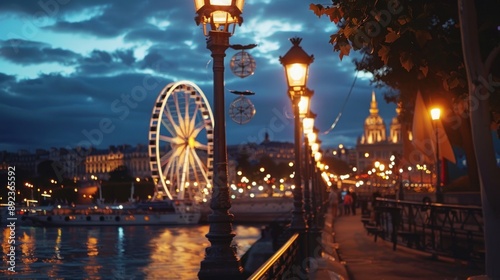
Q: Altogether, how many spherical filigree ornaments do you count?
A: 2